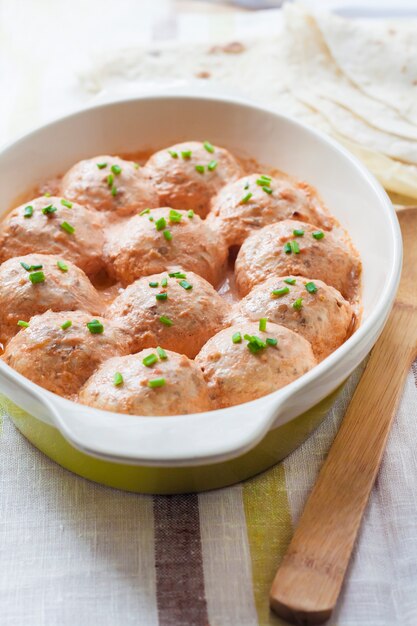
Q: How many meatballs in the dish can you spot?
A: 12